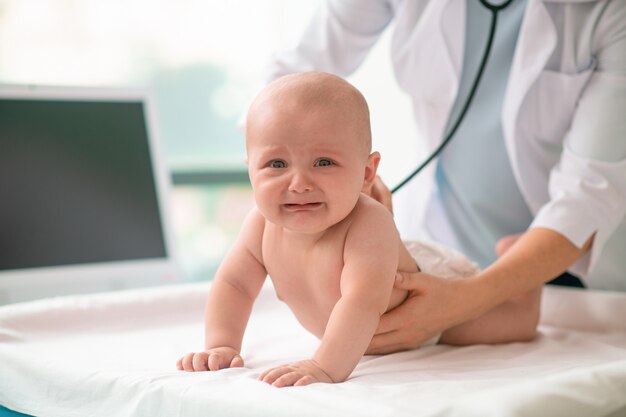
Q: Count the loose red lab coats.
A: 0